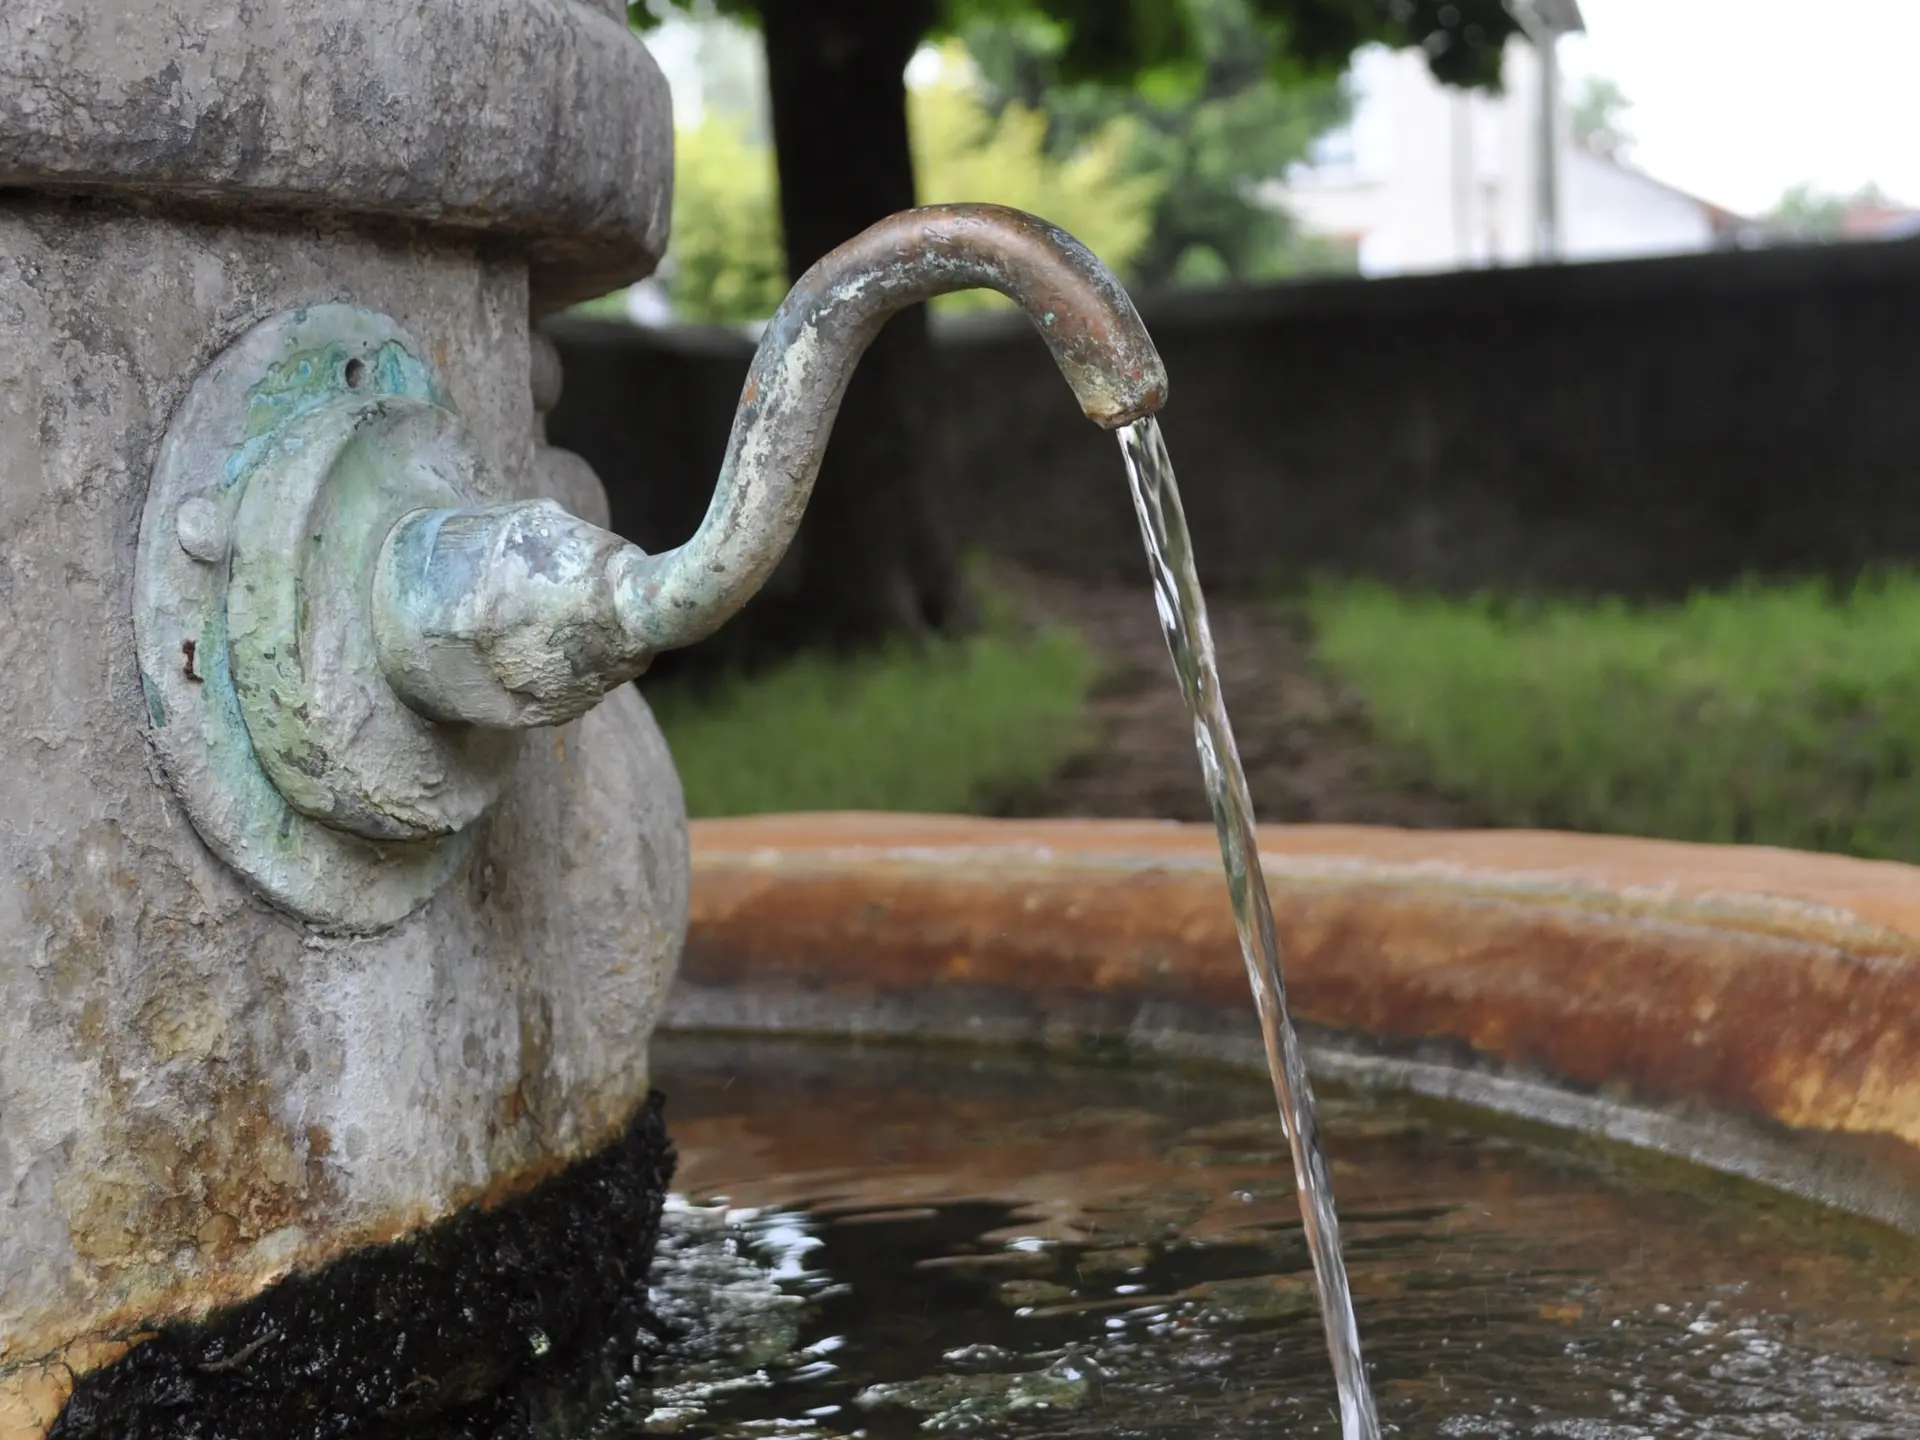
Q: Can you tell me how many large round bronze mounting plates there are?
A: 1